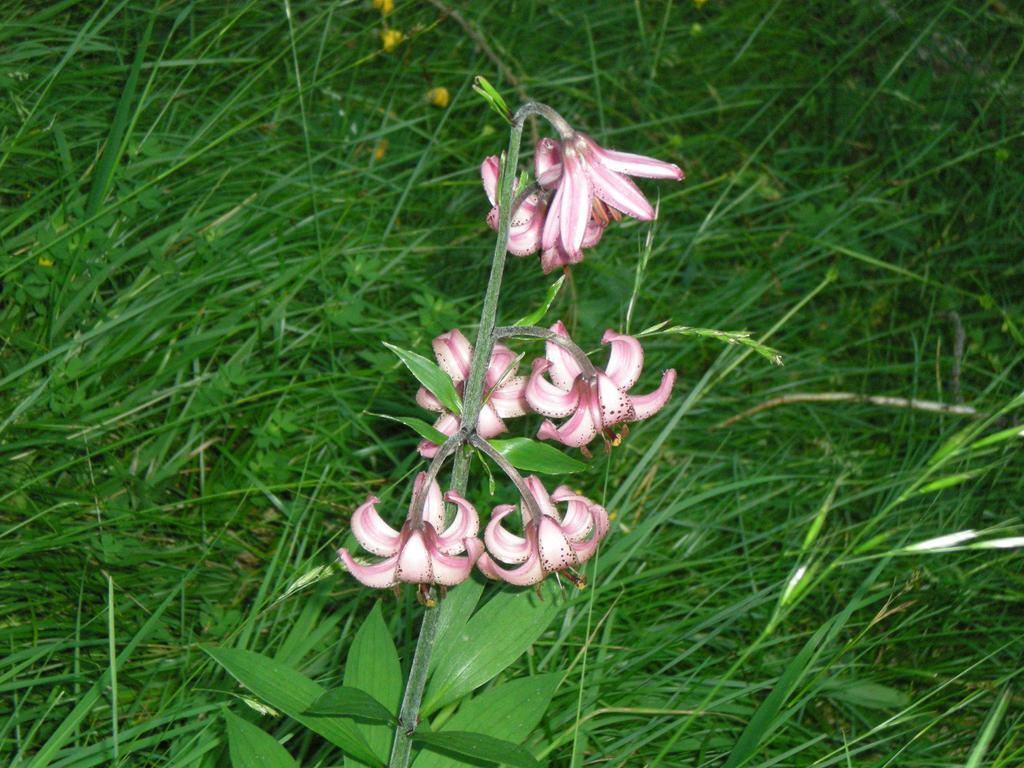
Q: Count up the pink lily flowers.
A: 6